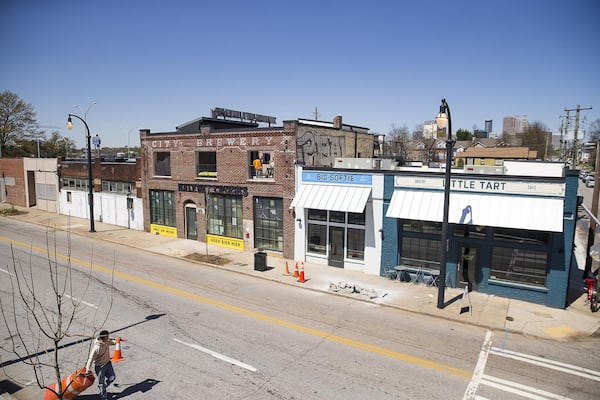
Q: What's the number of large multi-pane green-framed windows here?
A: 3